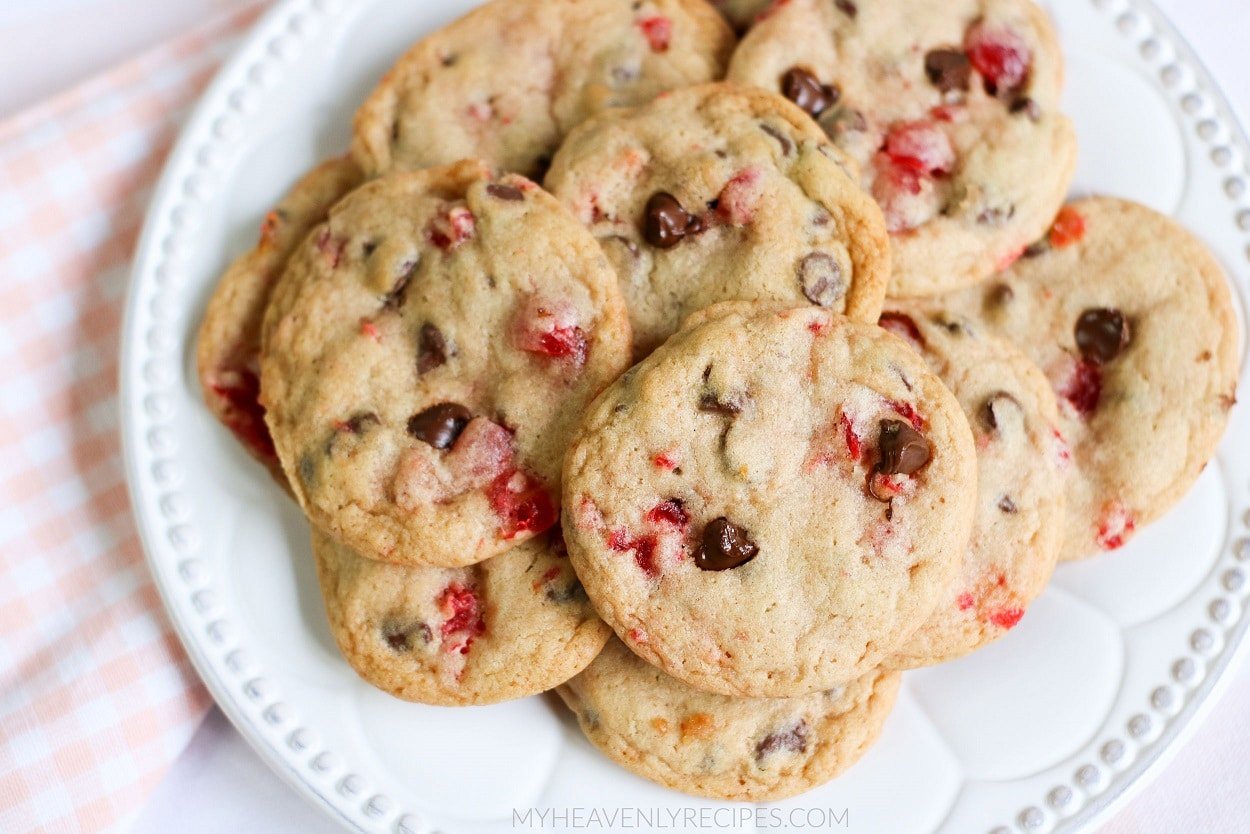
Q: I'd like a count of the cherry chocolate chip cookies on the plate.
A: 11